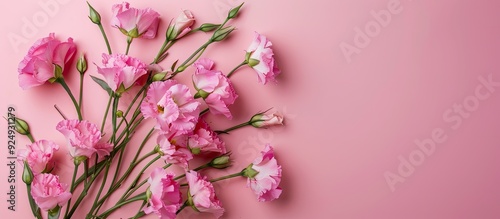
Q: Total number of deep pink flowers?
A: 14